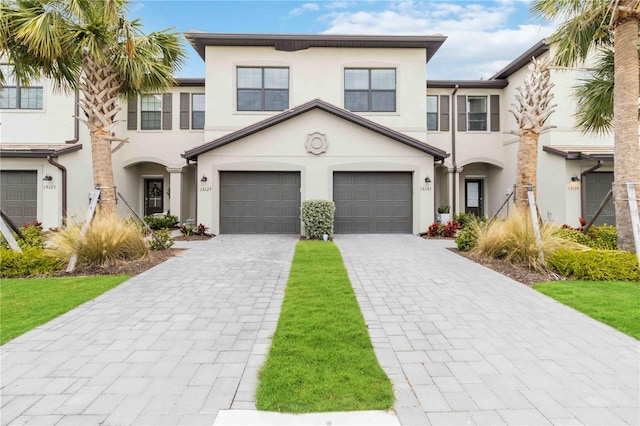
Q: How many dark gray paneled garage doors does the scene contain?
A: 4